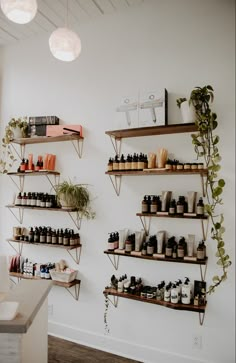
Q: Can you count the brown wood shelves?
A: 10